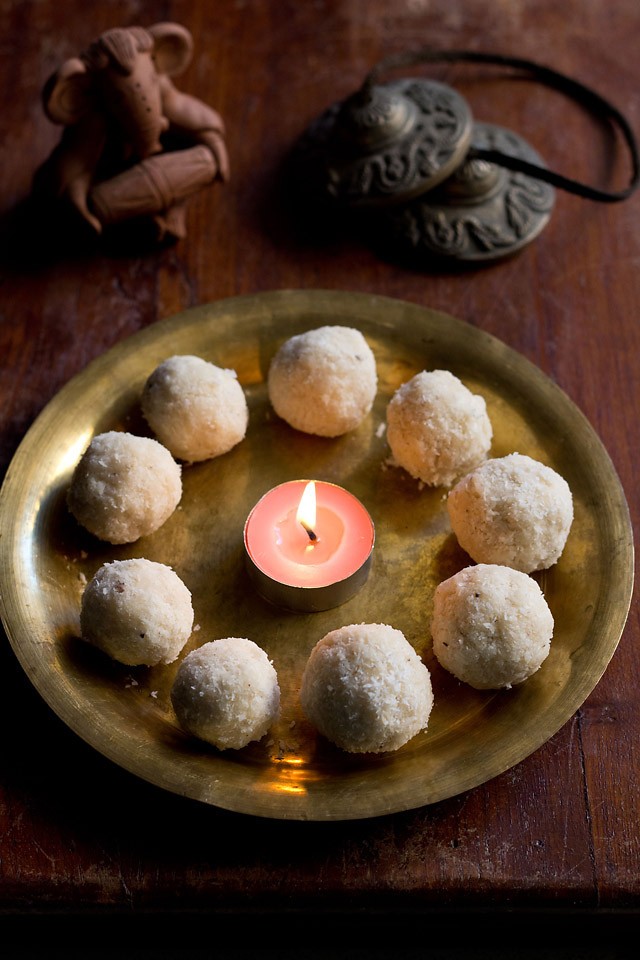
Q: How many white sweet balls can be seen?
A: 9